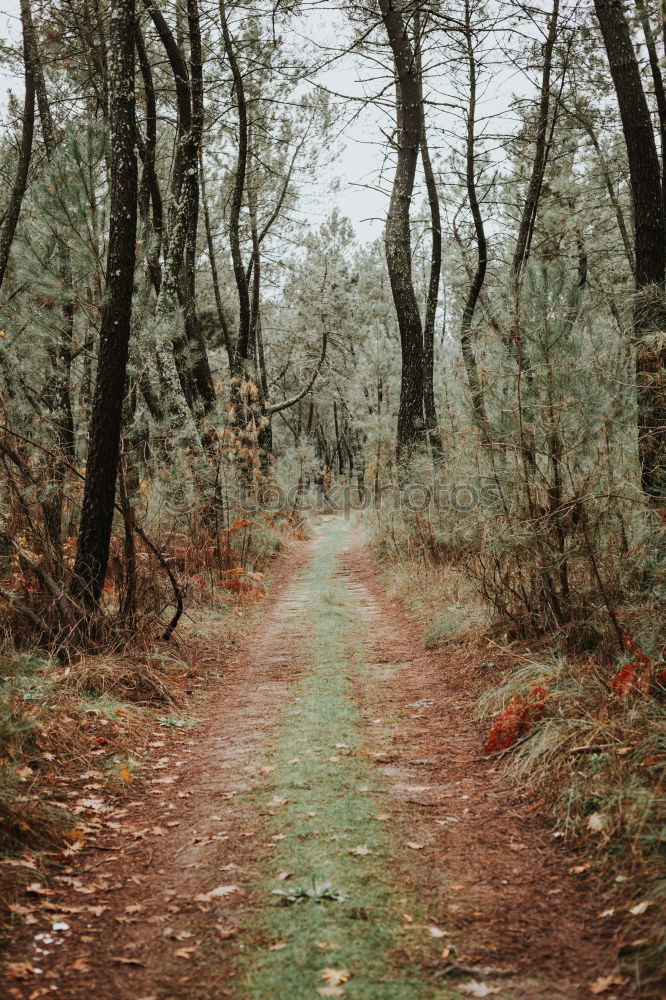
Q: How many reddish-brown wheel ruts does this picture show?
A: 2